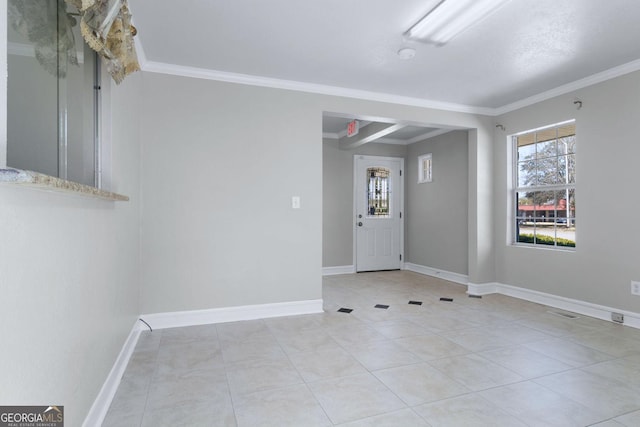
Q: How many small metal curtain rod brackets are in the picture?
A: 2